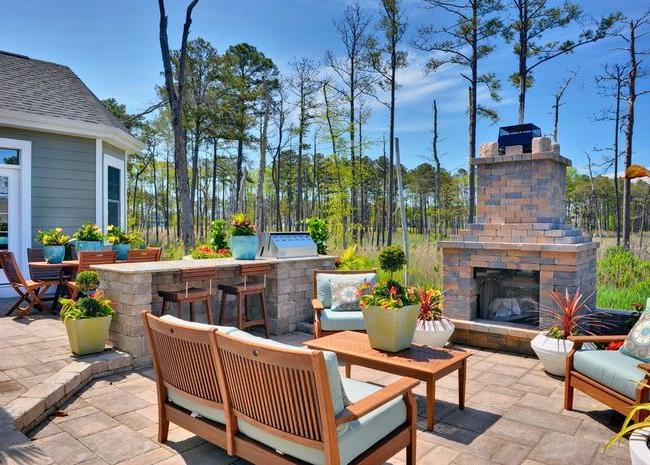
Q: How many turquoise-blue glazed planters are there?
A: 4